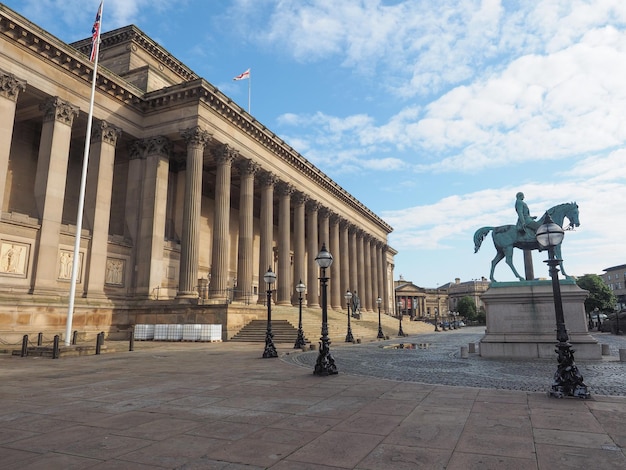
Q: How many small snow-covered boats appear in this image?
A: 0